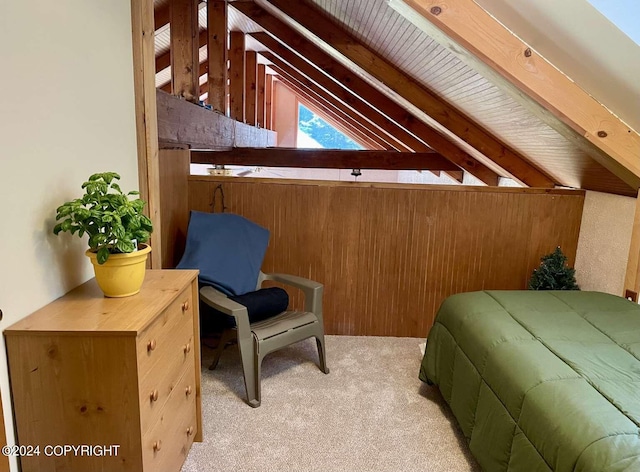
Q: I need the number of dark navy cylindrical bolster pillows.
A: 1